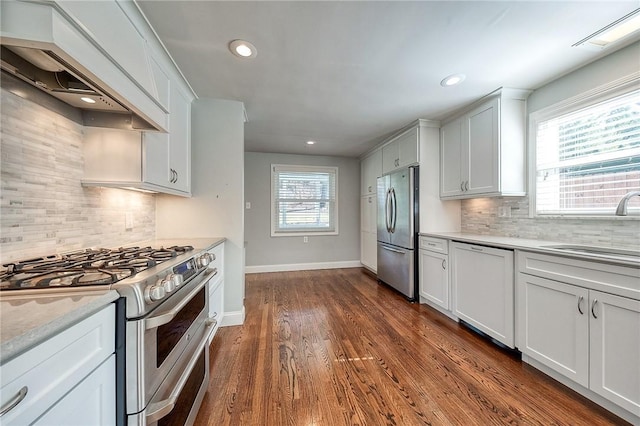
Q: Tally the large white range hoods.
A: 1